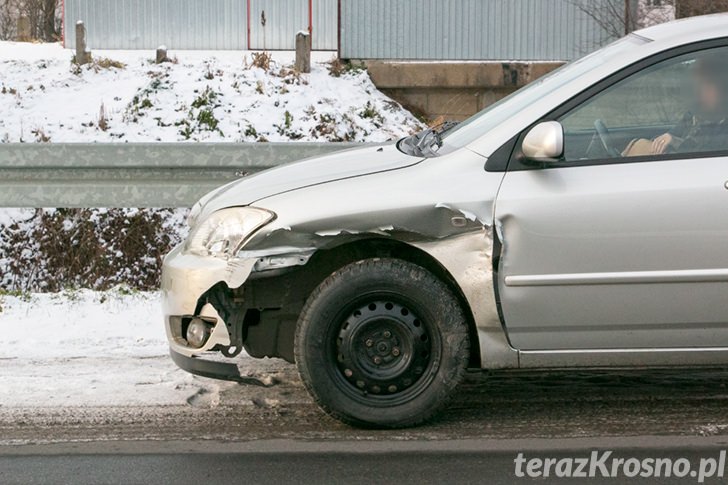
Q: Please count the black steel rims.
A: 1